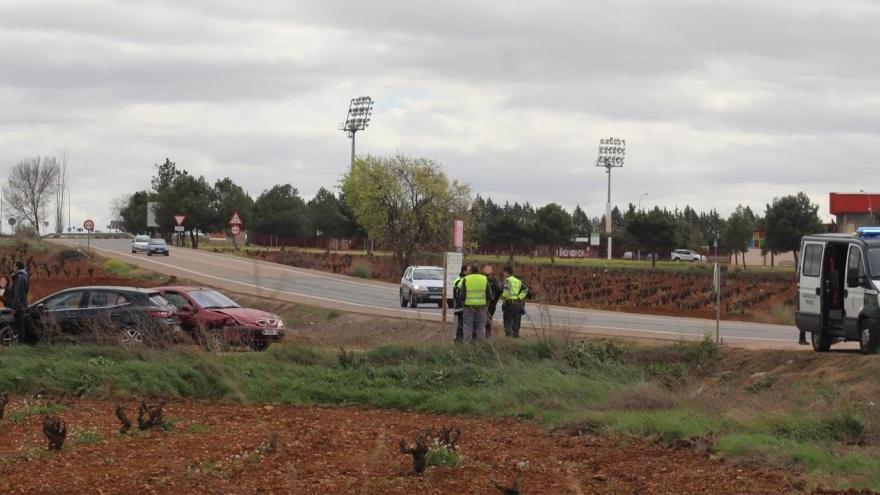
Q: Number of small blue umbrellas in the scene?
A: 0